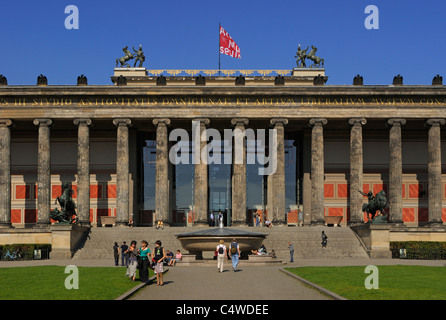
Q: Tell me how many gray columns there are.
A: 12